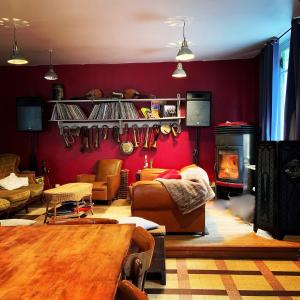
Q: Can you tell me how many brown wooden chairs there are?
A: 3